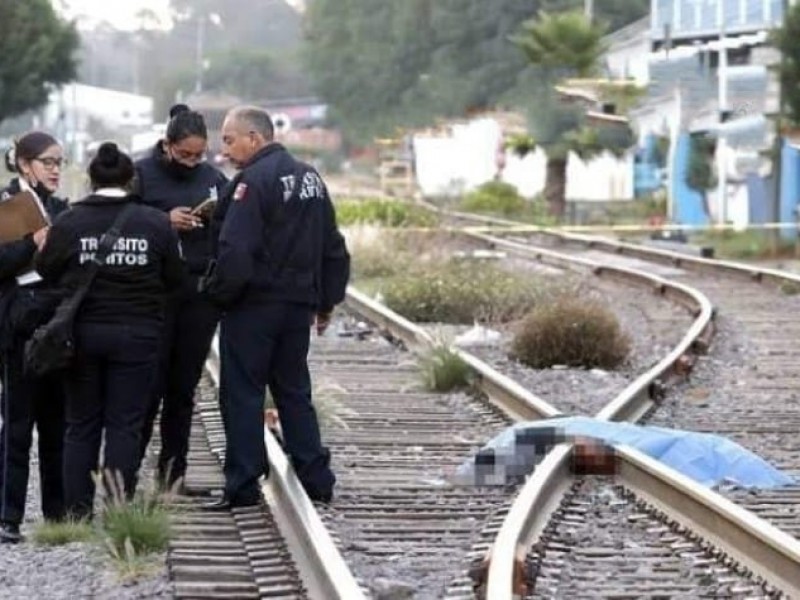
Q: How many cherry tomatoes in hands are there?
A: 0